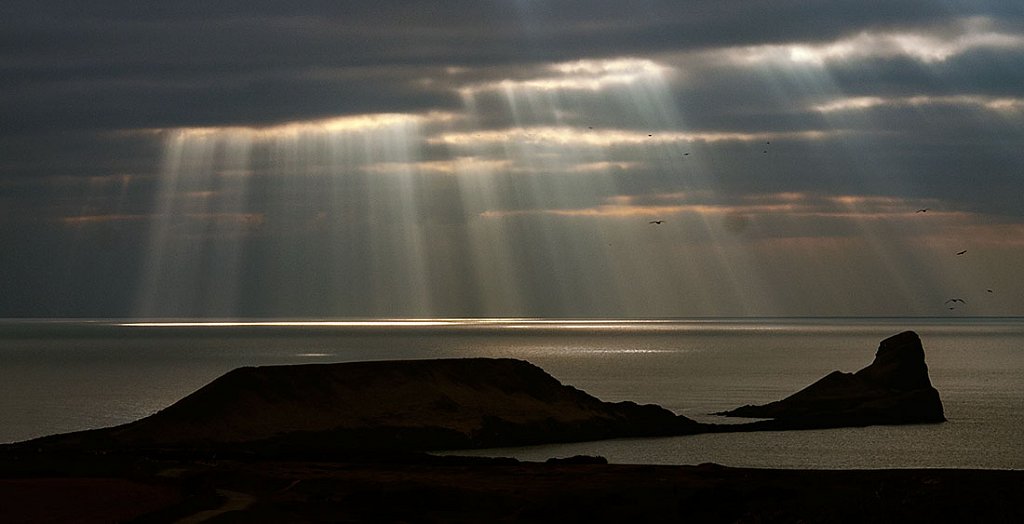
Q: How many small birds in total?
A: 11